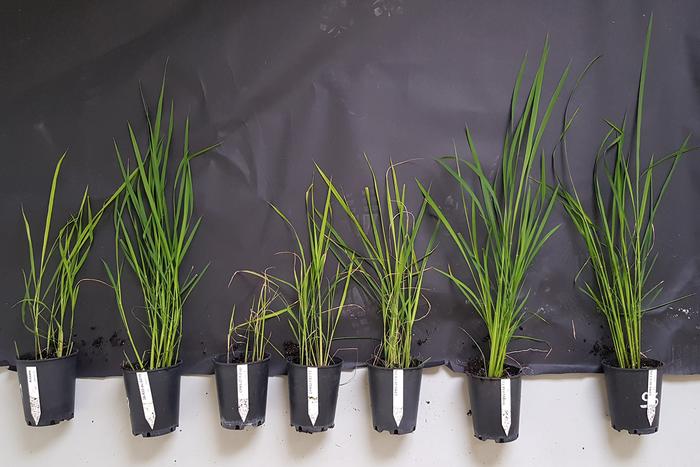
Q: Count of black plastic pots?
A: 7